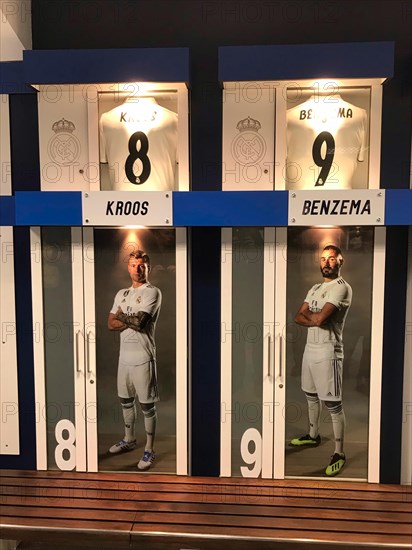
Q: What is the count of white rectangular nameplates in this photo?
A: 2